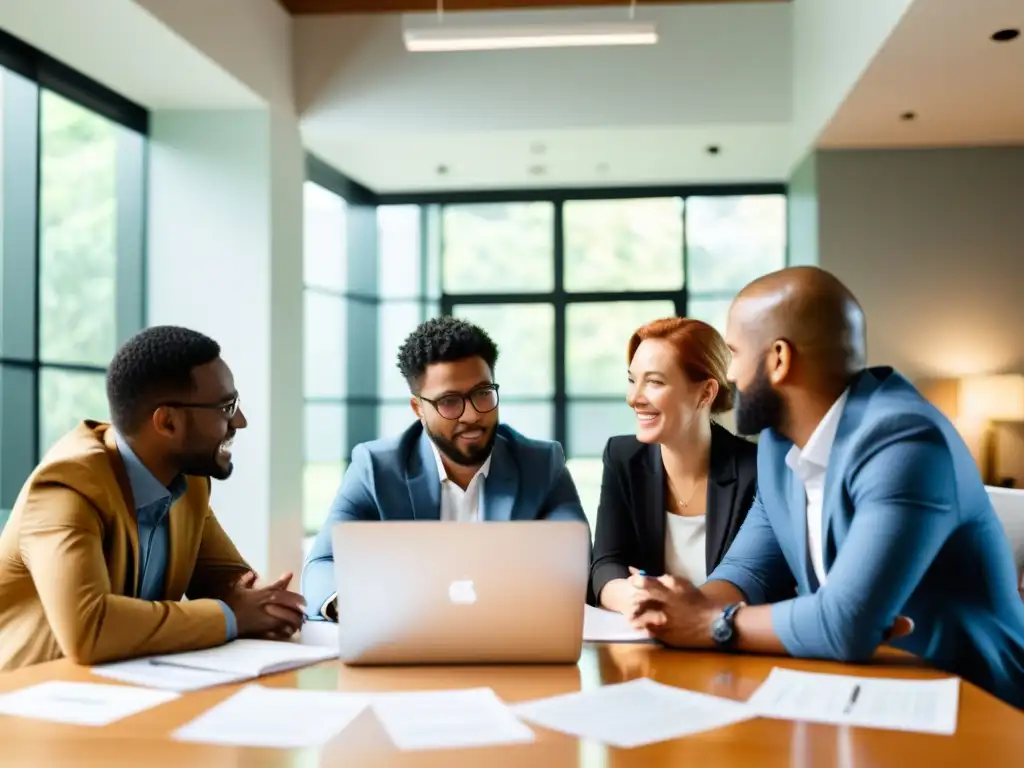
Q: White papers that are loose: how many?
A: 5